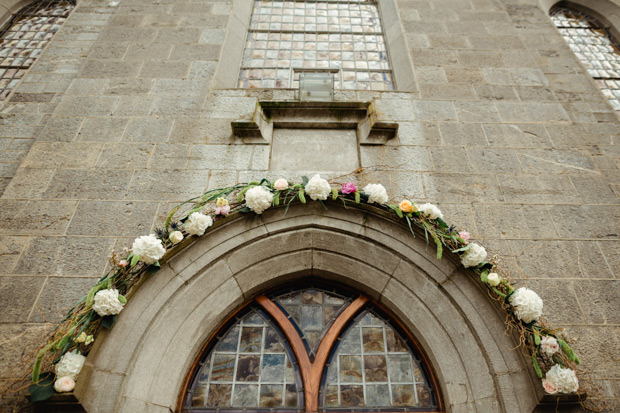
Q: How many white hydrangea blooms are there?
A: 11